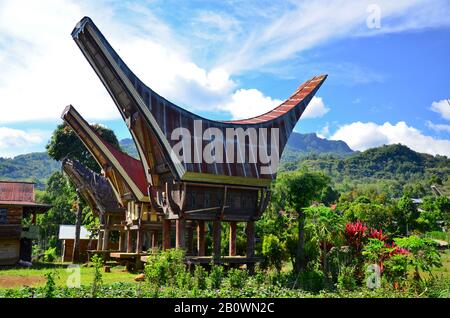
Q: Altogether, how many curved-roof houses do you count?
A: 3